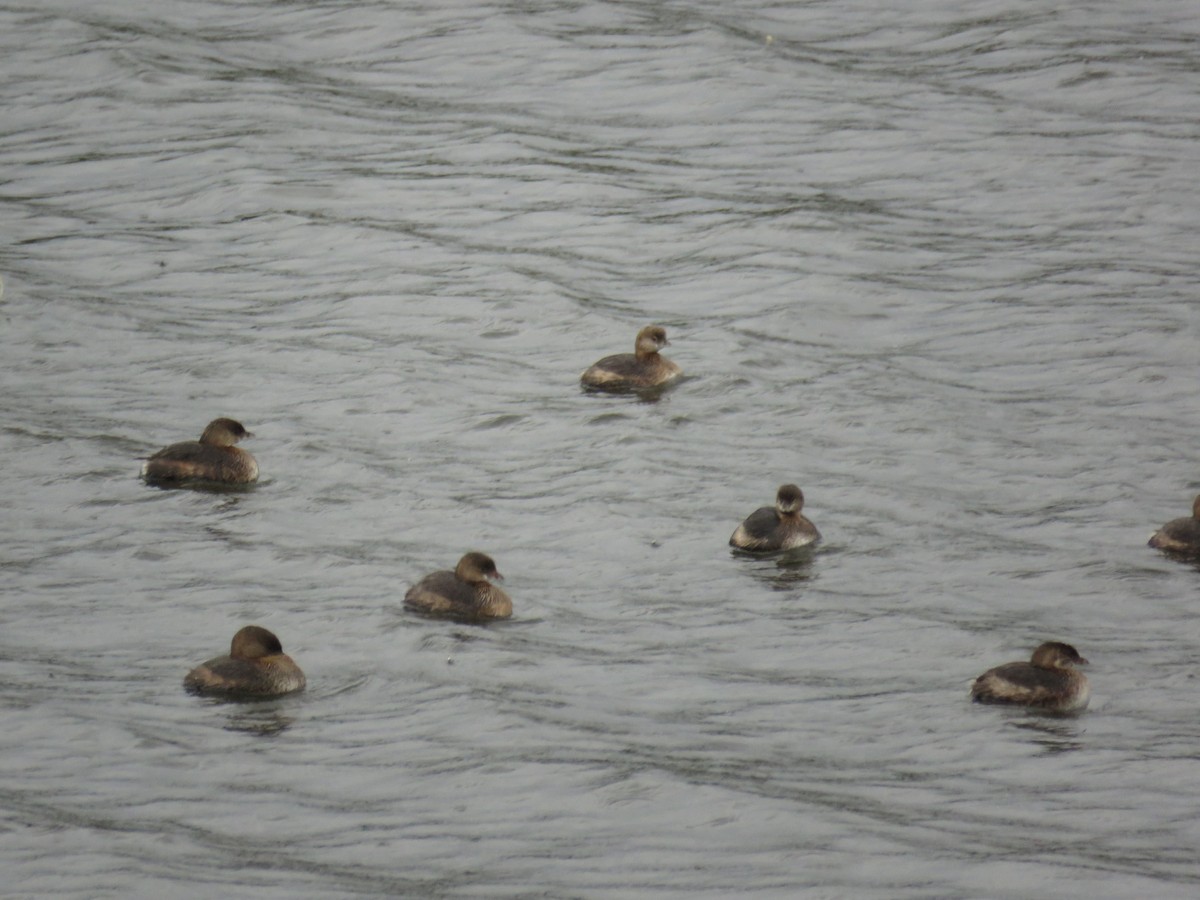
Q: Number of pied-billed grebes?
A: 7